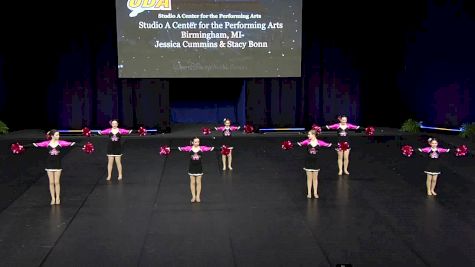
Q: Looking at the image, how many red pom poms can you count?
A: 14